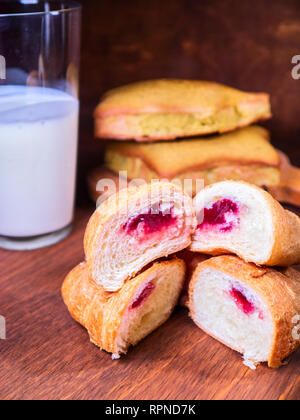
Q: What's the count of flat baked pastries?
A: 2